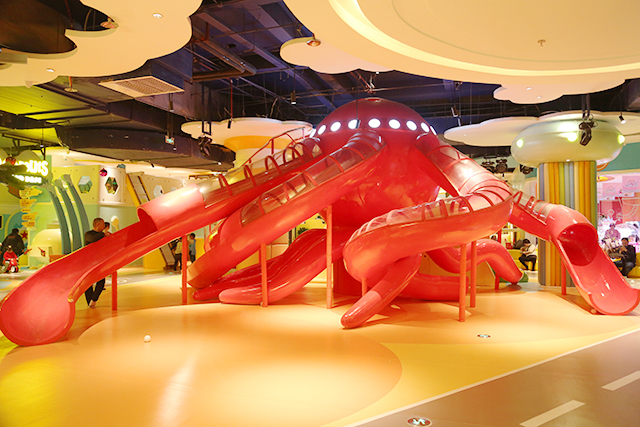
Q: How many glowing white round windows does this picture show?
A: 9